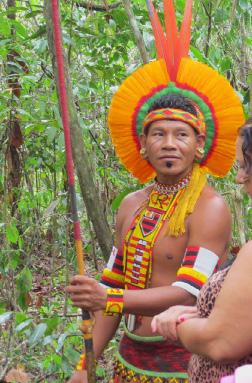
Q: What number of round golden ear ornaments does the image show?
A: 2